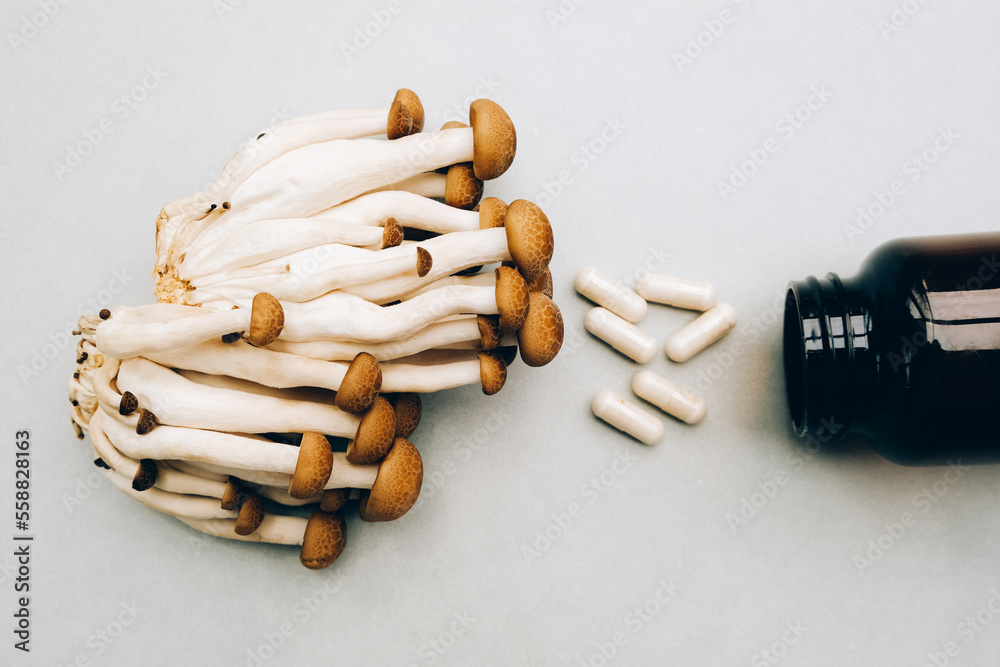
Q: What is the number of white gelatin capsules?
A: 6